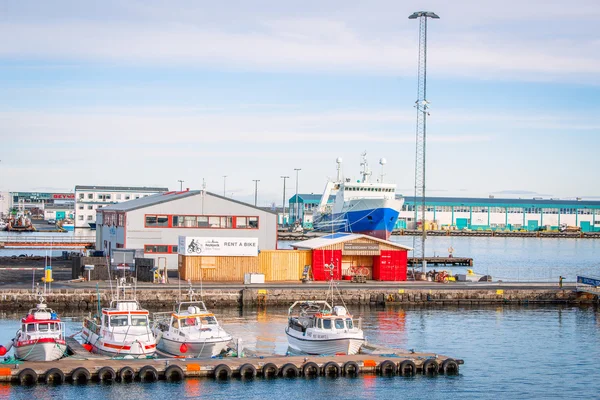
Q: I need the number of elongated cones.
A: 1